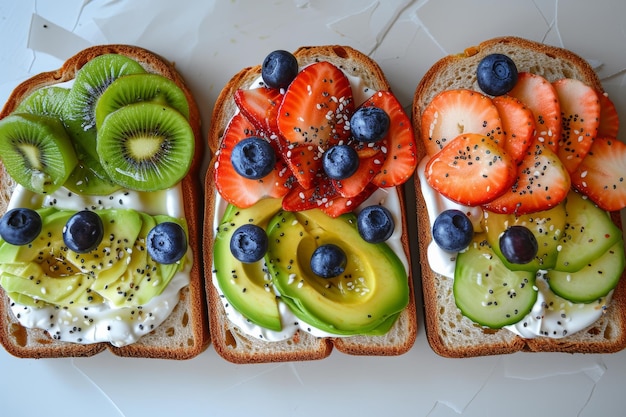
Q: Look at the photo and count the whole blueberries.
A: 13